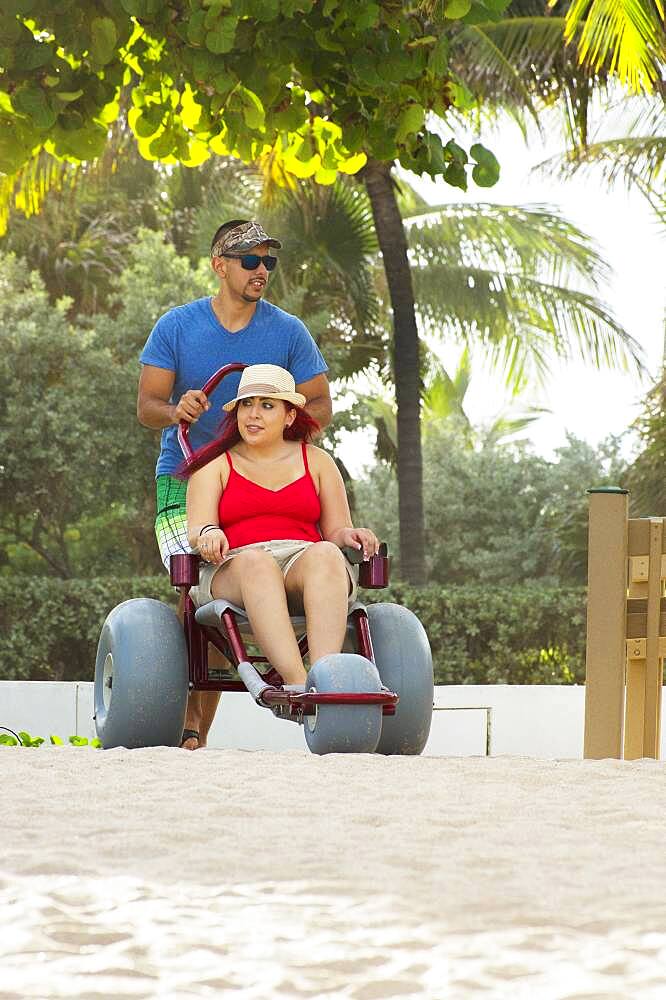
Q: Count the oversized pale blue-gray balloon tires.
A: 3